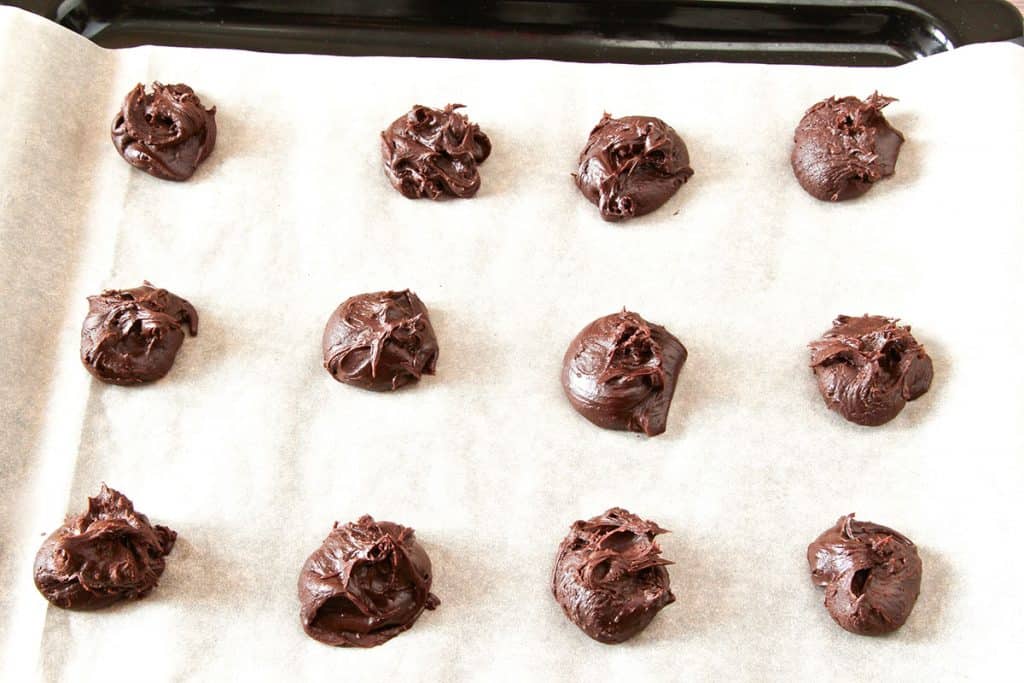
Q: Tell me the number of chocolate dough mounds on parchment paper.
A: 12